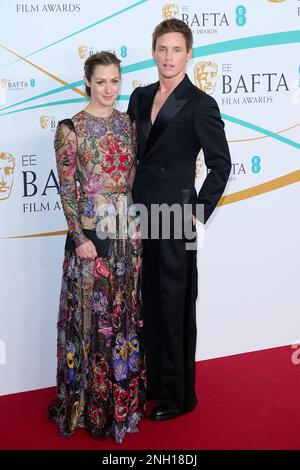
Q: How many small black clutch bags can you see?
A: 1